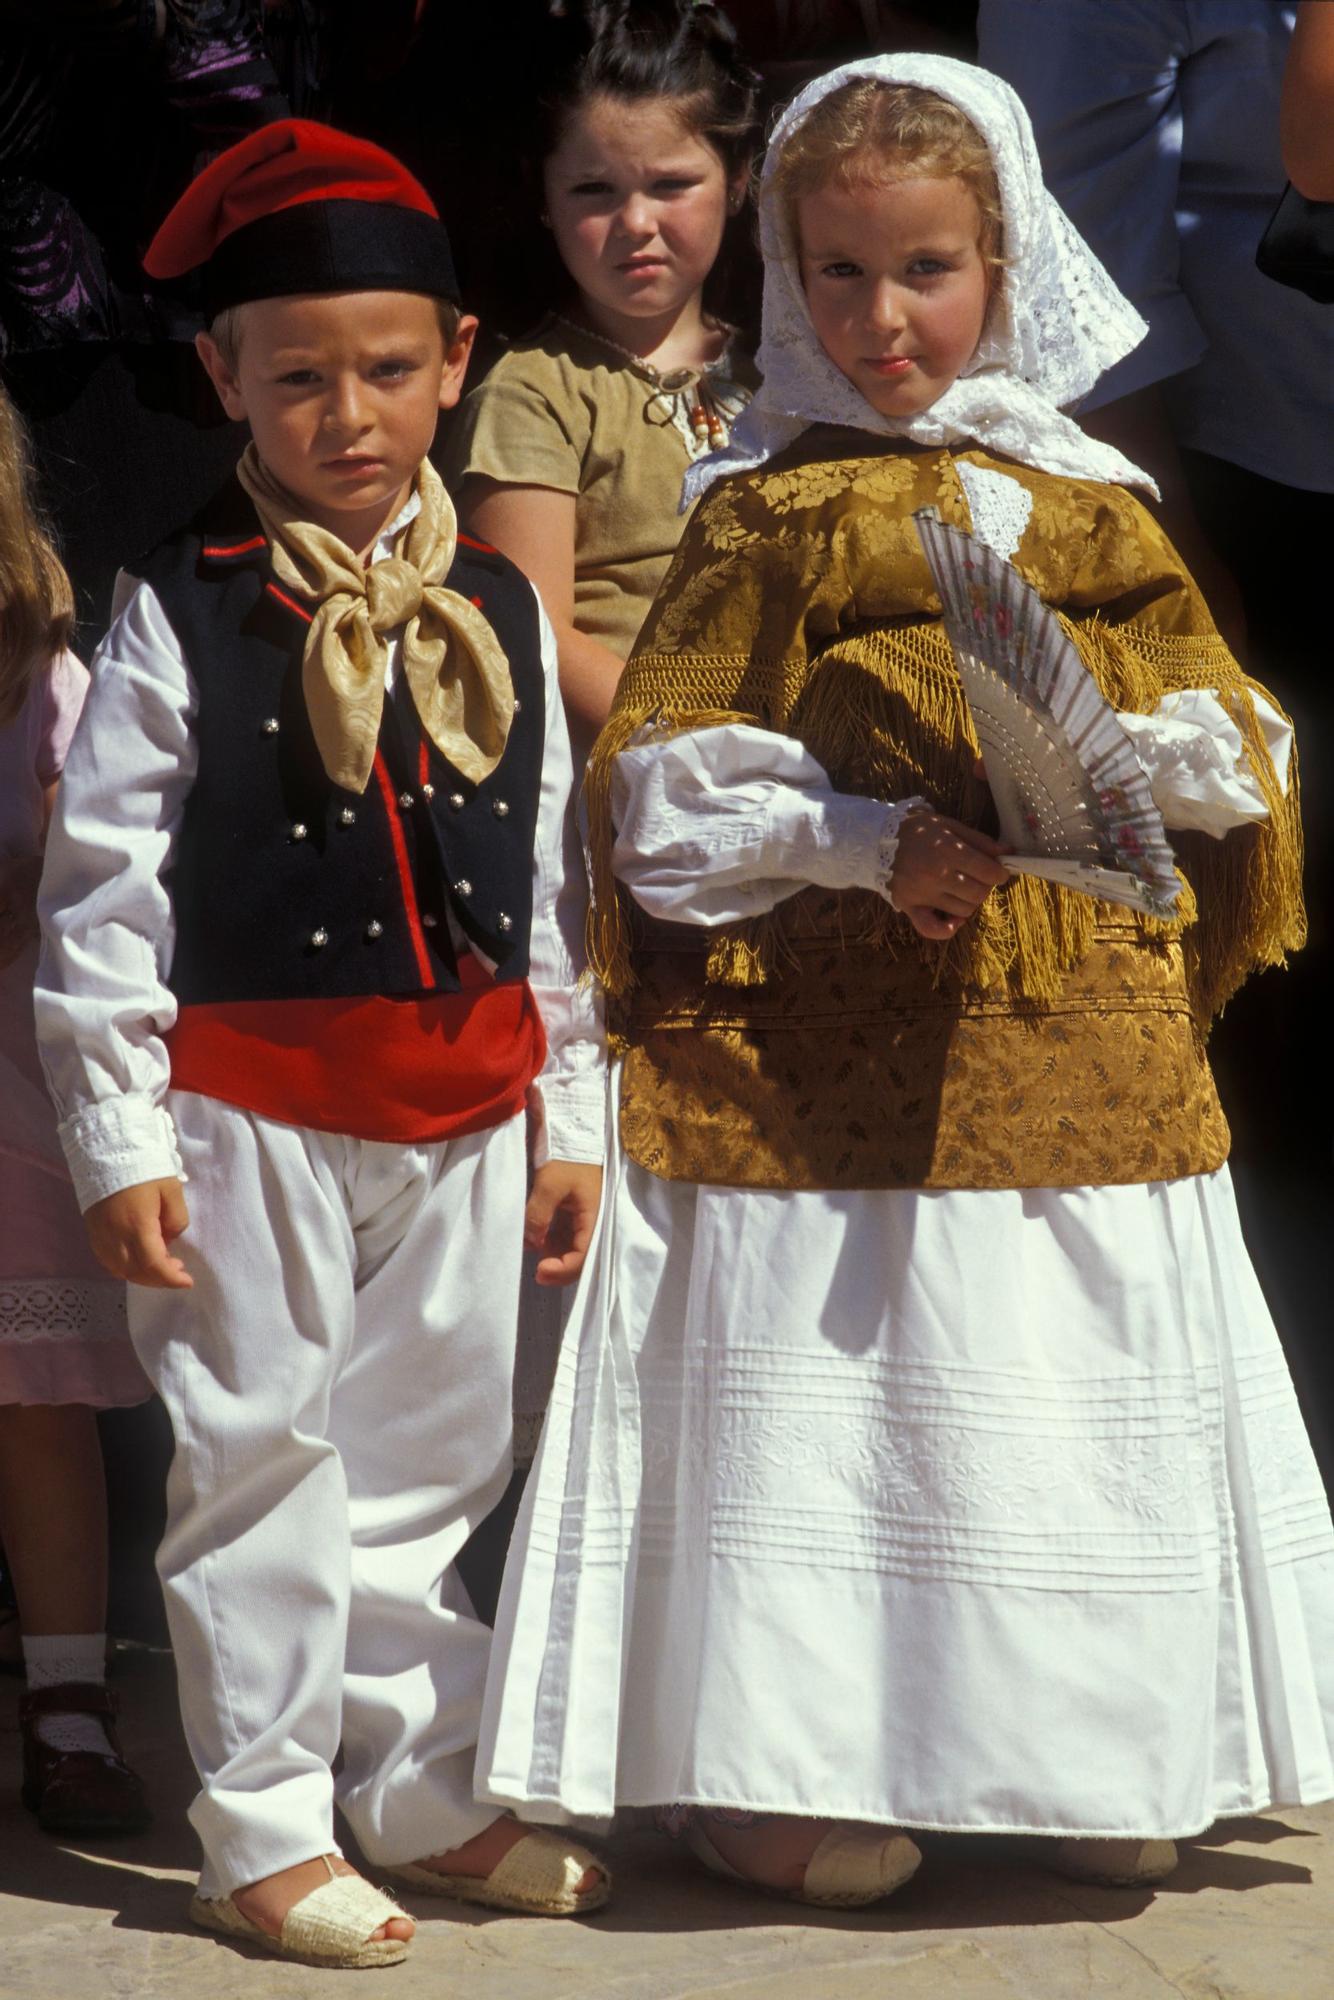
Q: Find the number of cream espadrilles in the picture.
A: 4